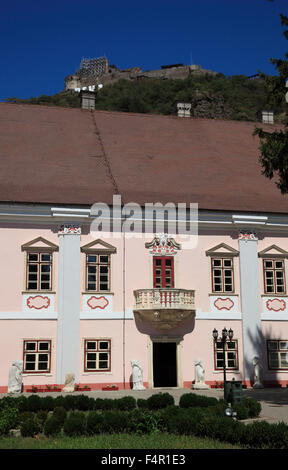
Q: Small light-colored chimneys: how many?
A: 3